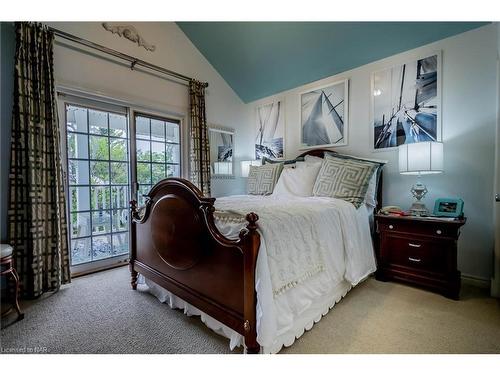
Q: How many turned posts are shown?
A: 2